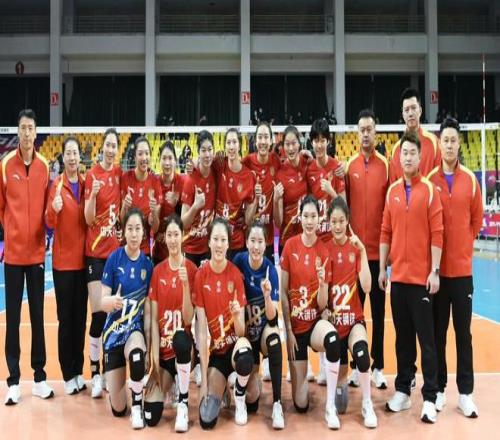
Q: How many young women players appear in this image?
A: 14